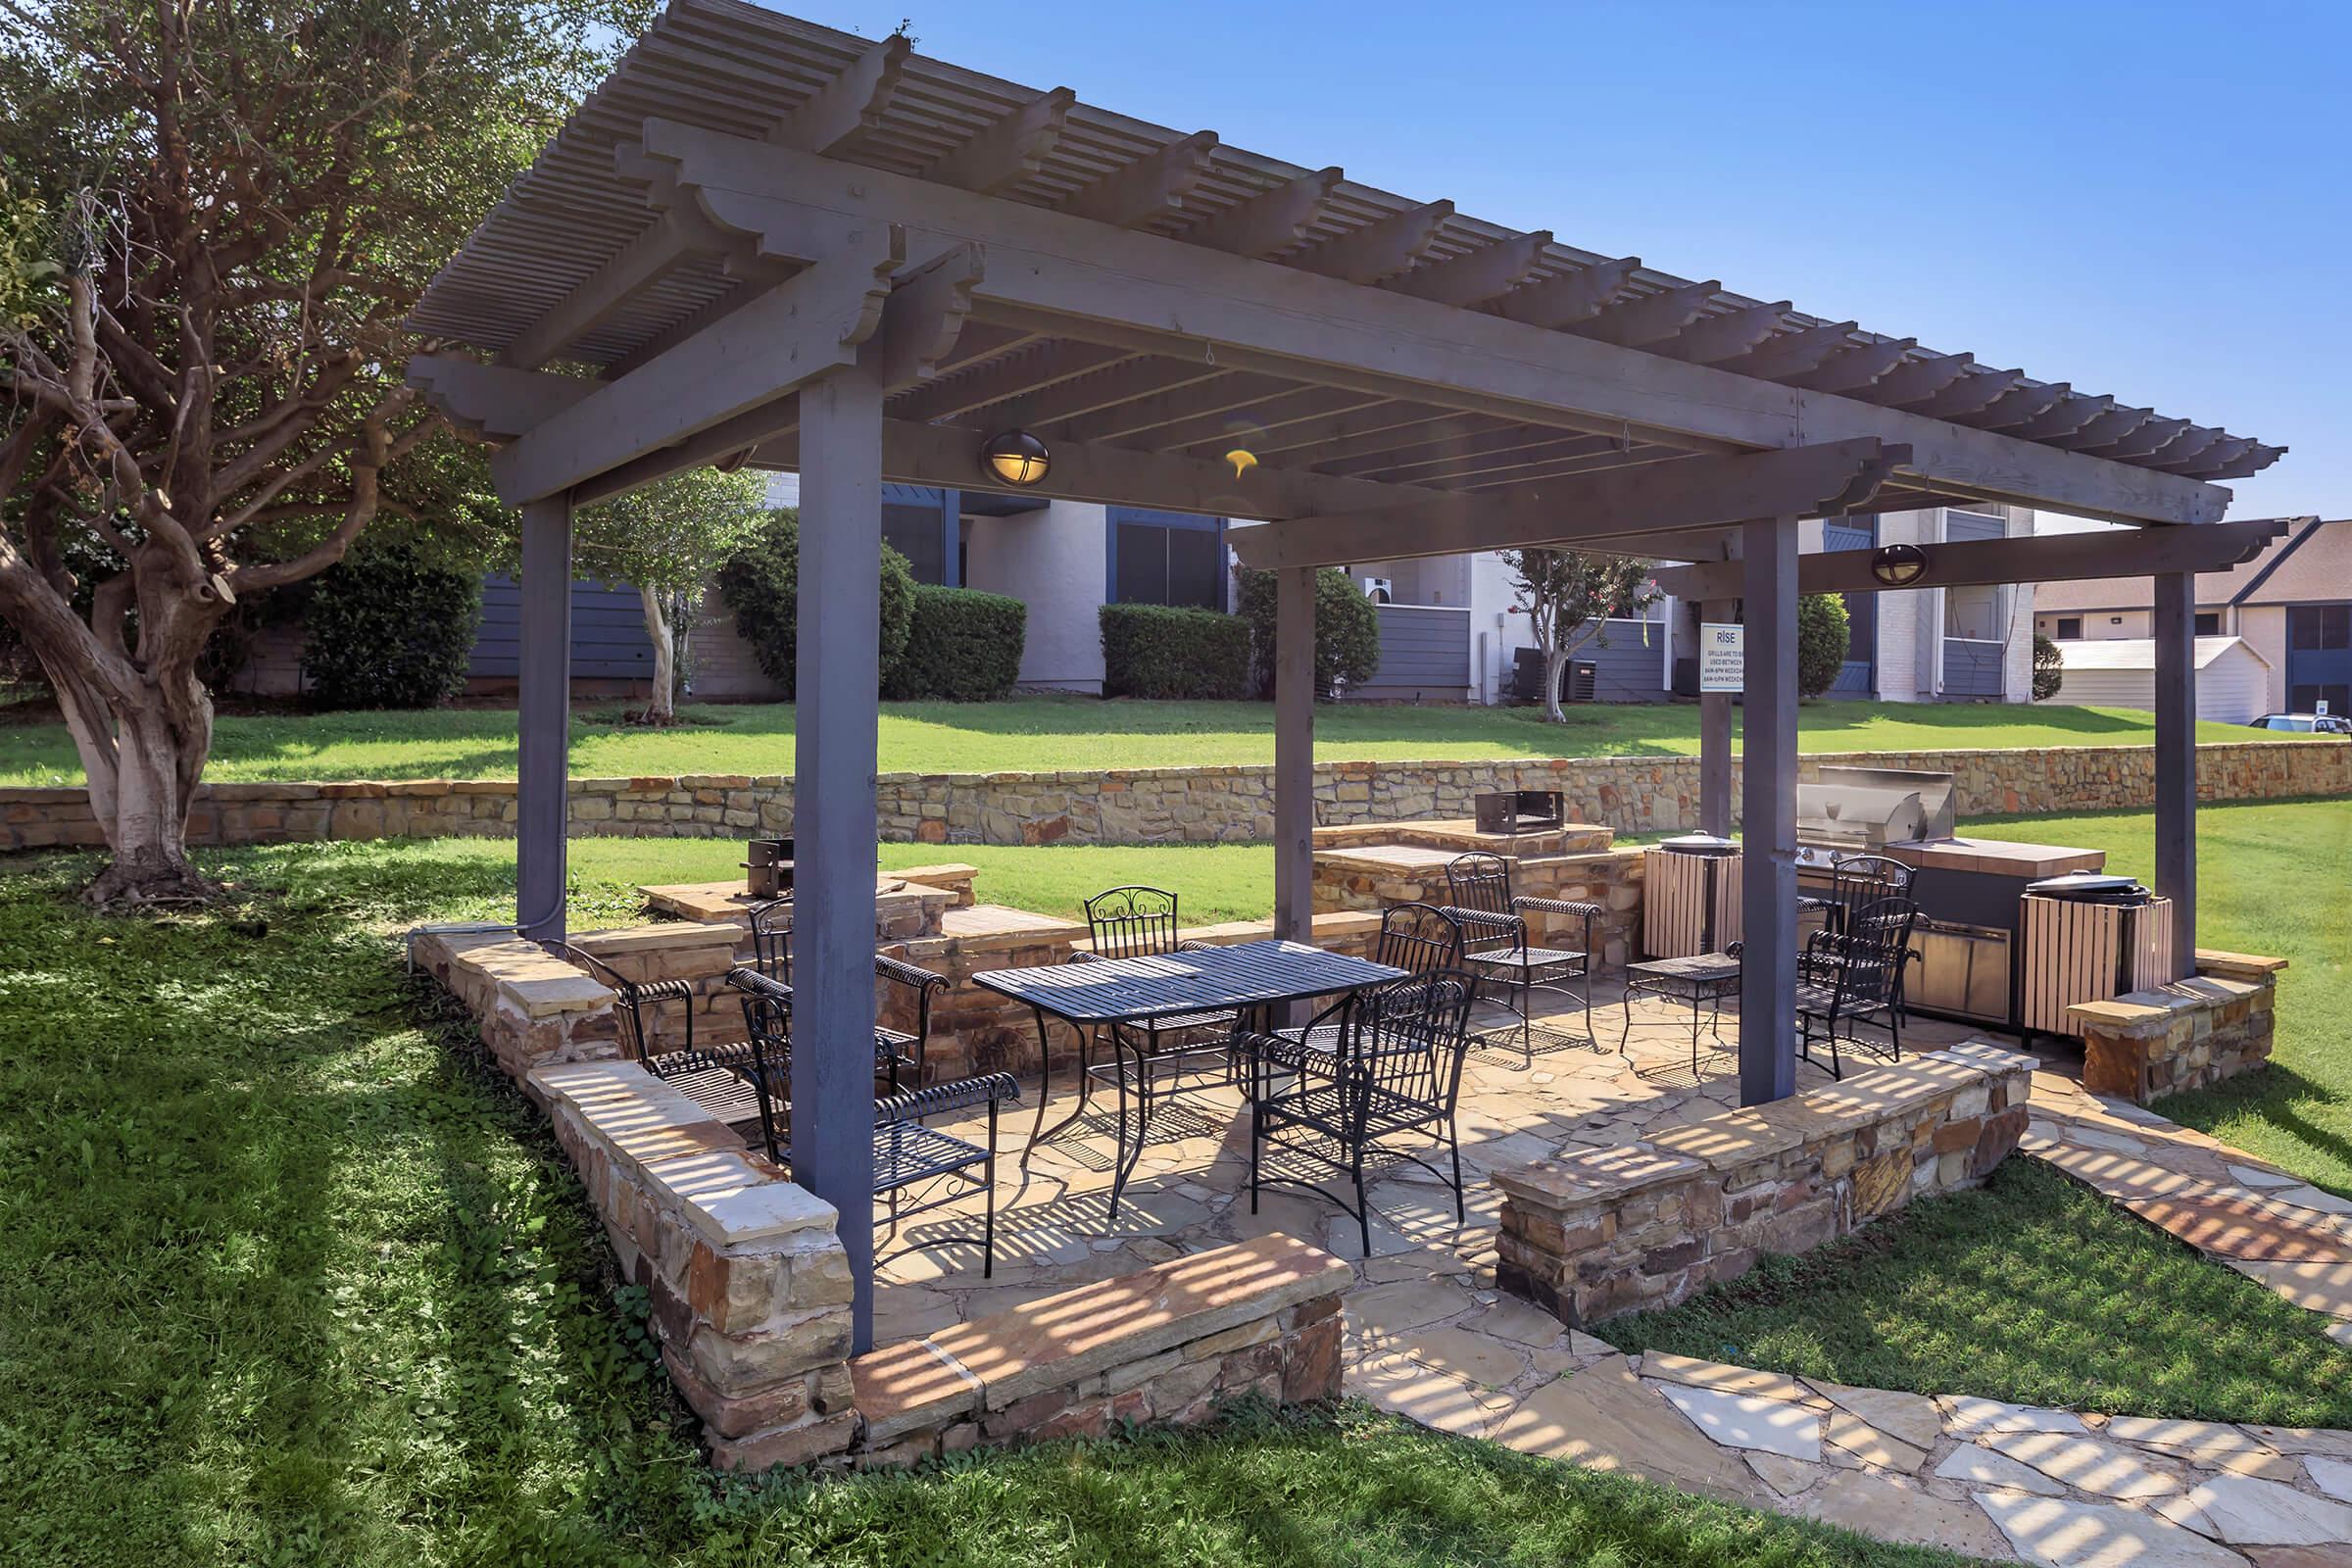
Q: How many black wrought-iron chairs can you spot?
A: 9